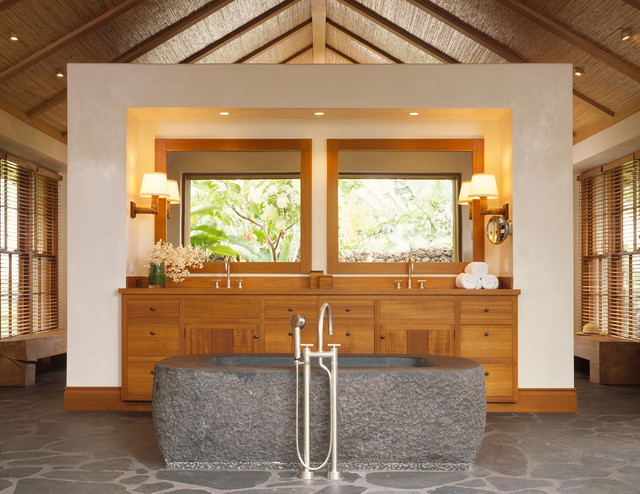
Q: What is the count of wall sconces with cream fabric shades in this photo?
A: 2